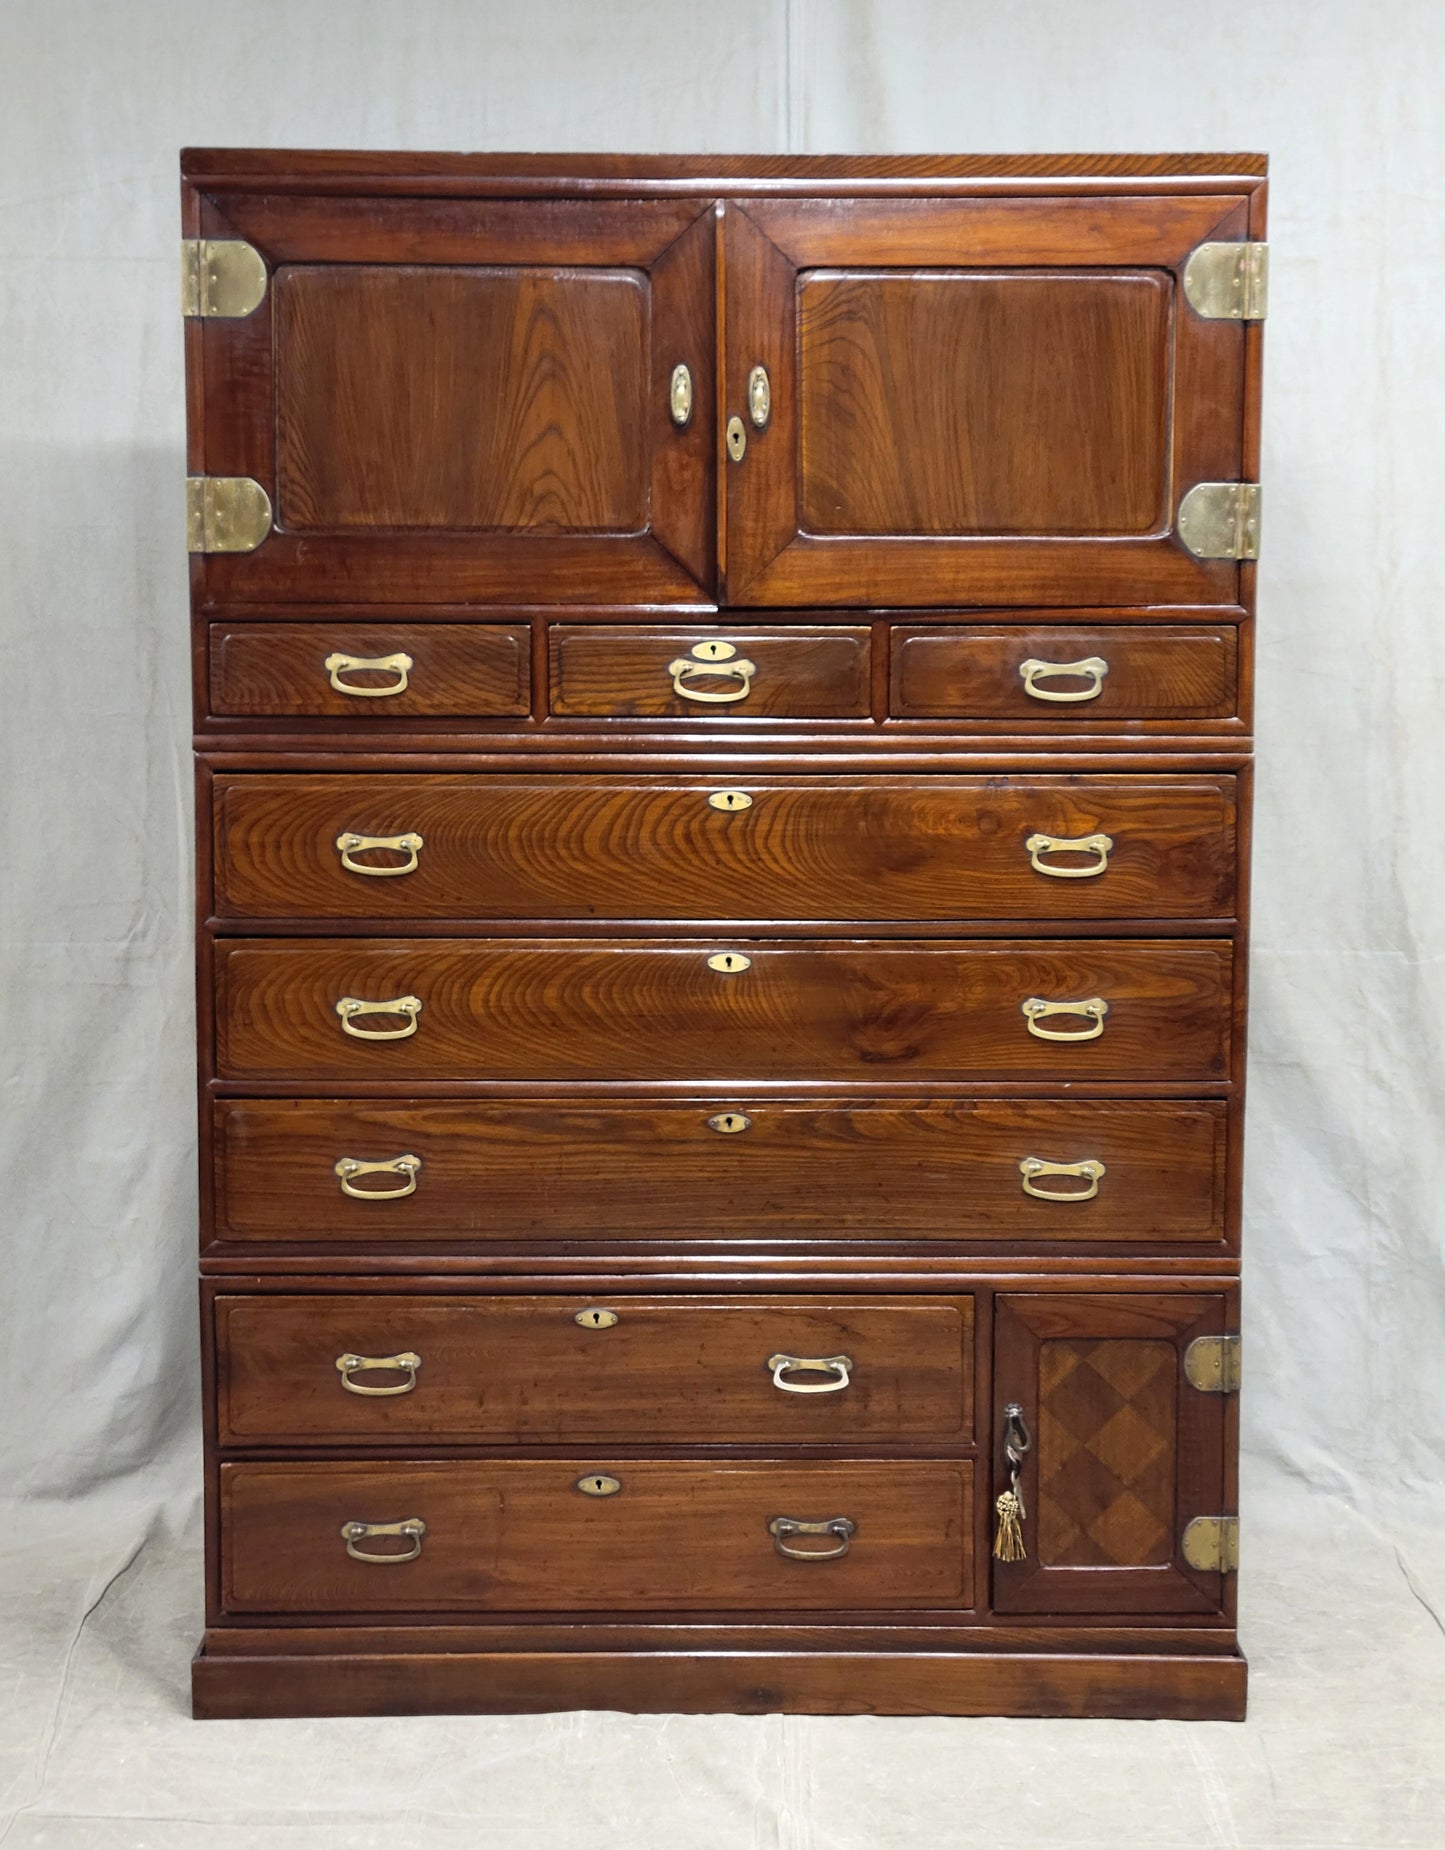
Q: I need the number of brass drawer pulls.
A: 13